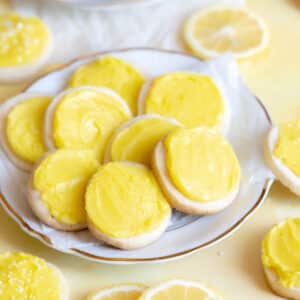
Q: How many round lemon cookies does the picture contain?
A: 12